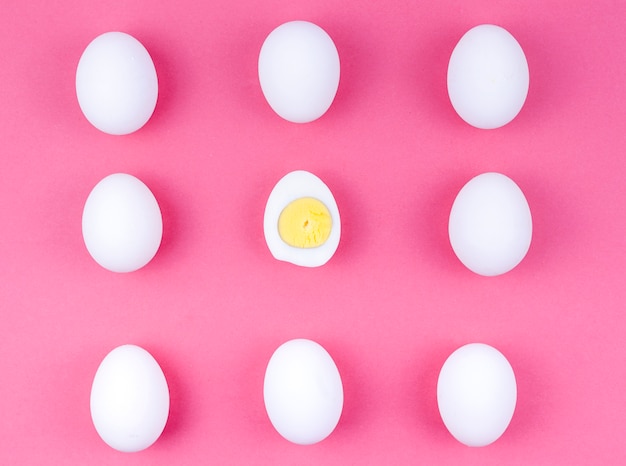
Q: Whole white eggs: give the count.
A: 8